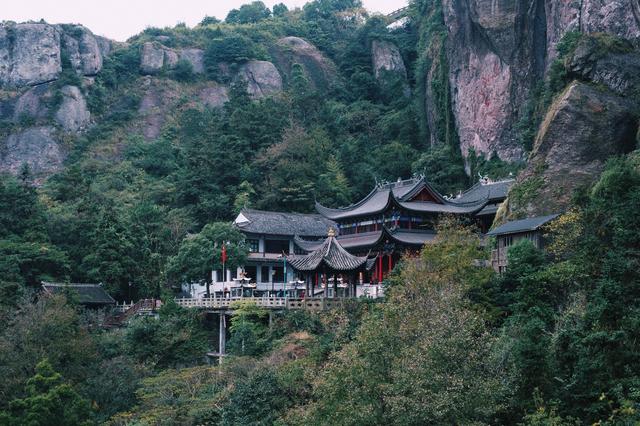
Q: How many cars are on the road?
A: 0